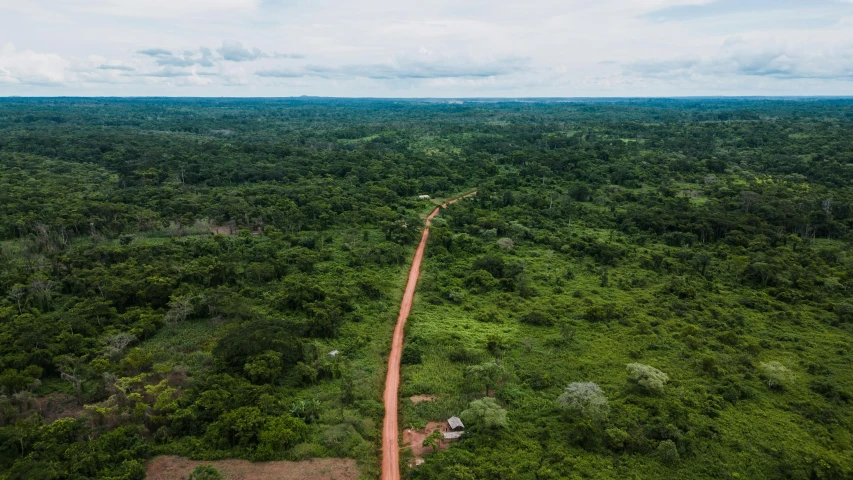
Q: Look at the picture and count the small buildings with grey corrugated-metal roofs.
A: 2